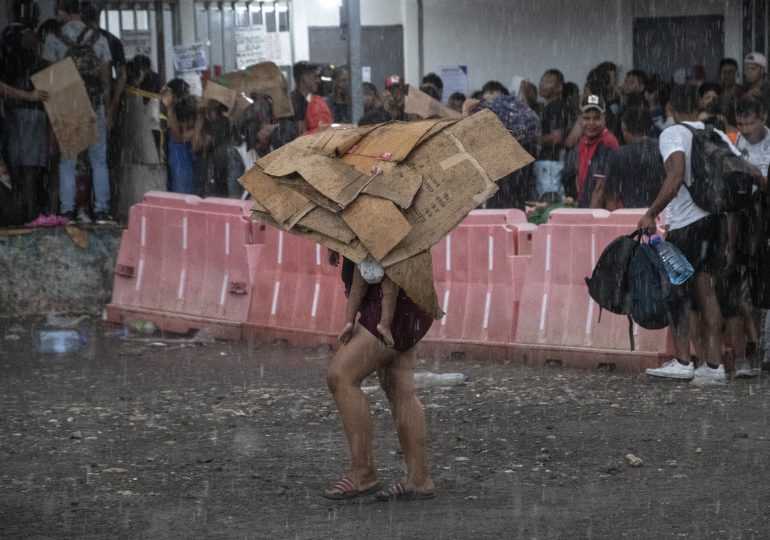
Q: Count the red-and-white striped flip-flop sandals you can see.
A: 2